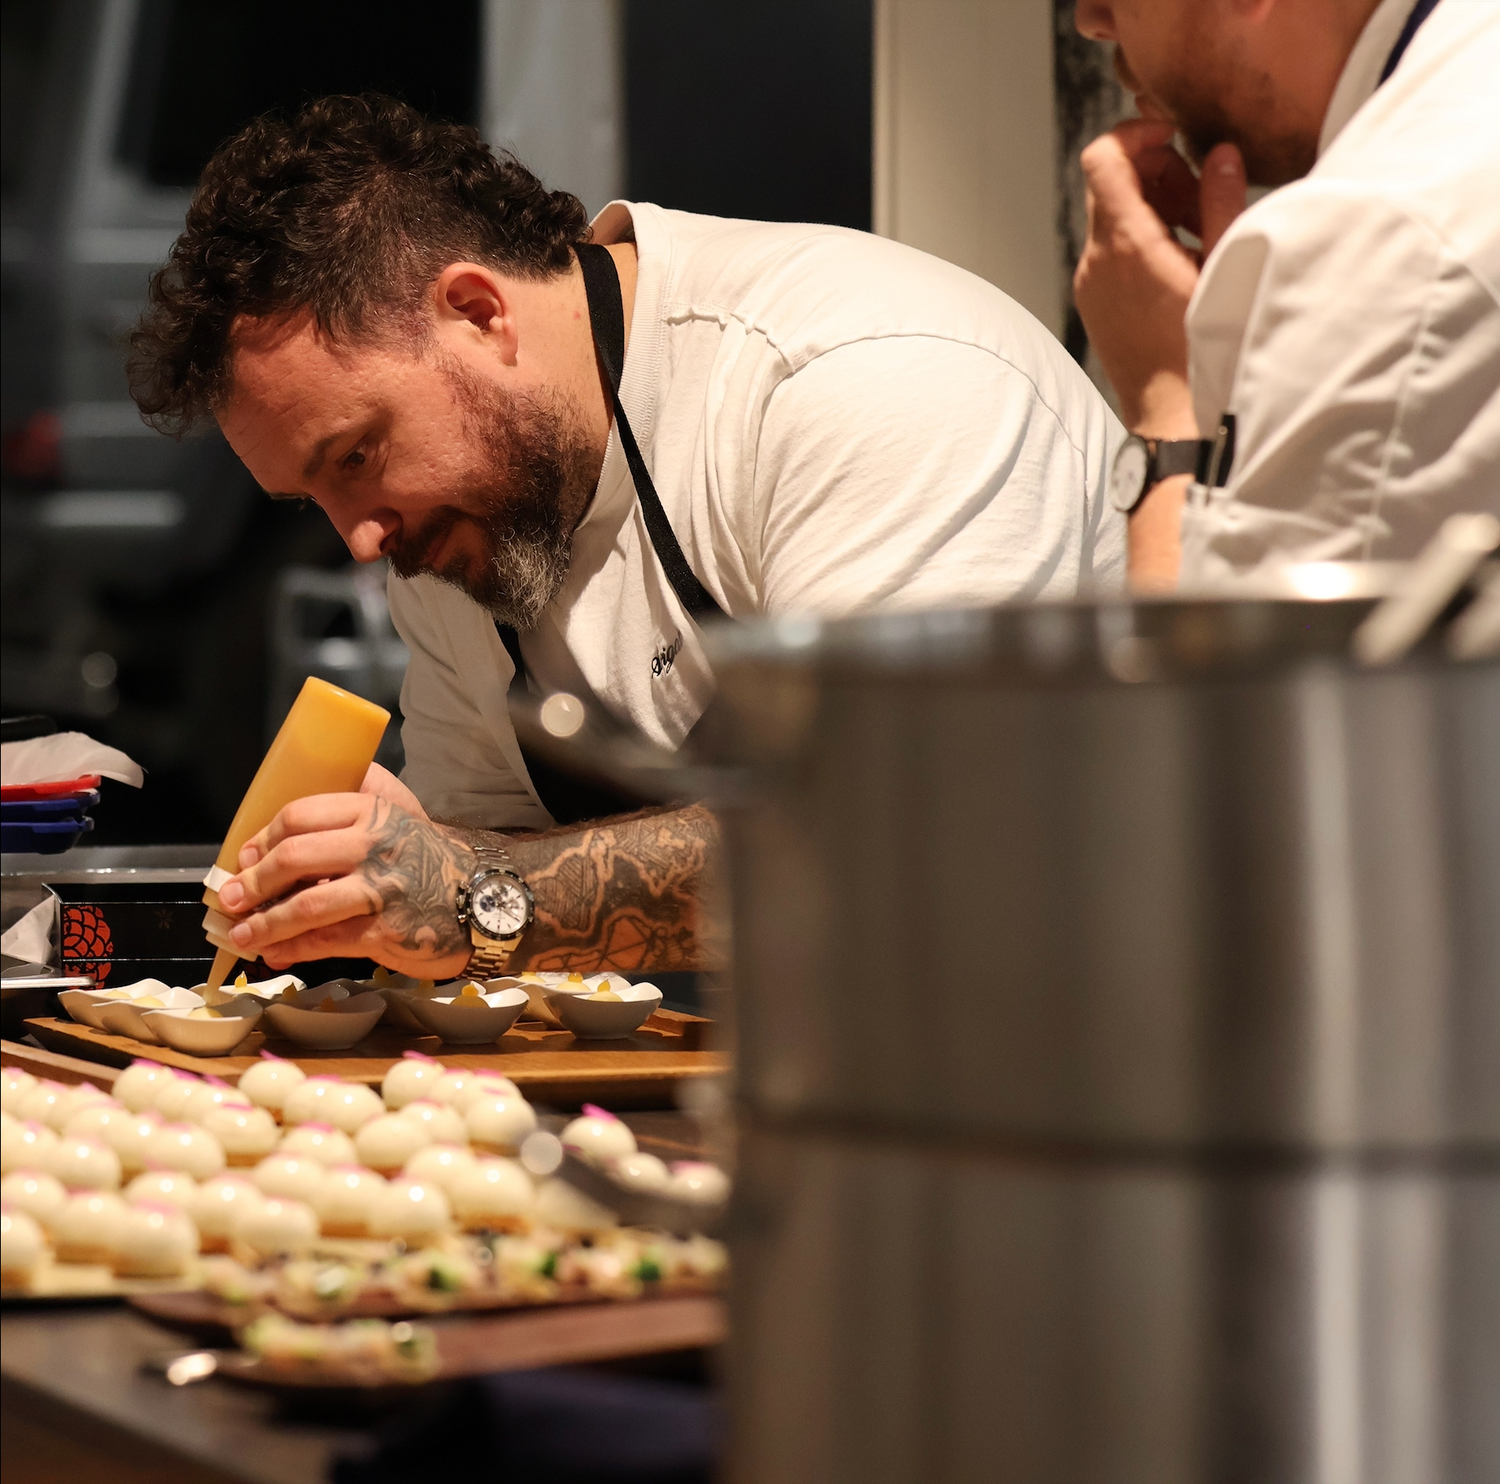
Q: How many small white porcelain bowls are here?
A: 12